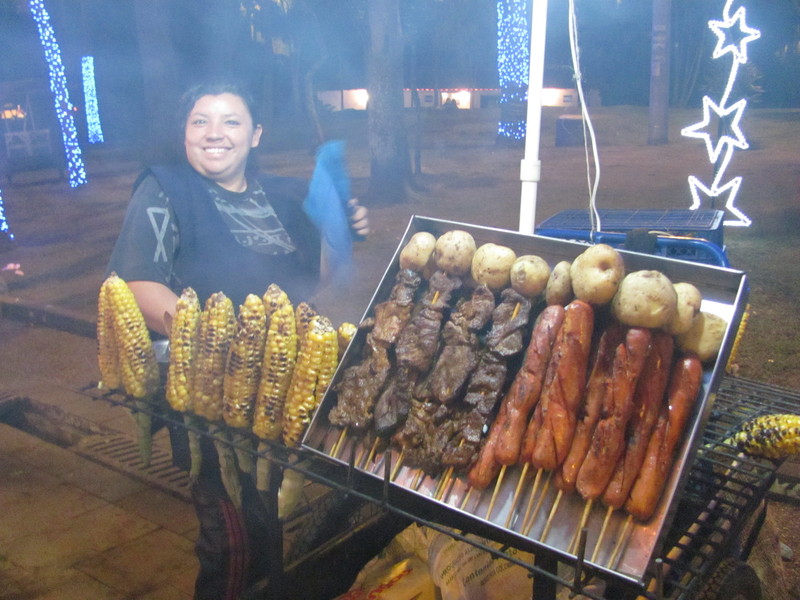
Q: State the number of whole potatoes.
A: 9